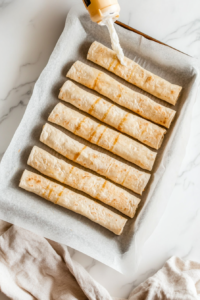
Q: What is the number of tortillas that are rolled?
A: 7